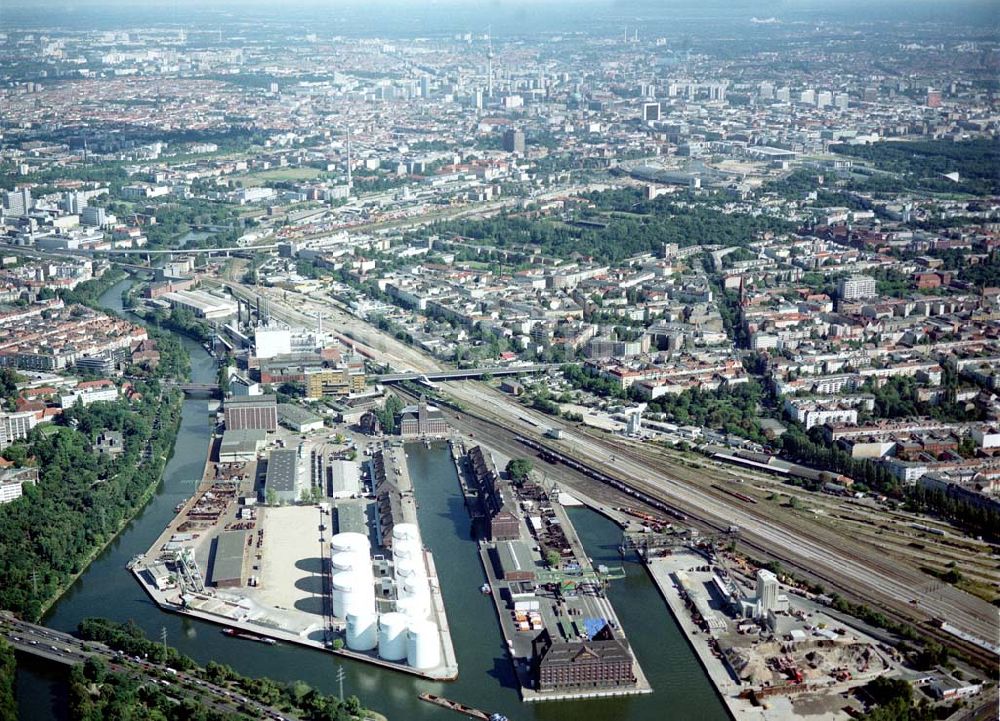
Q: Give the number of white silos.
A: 11